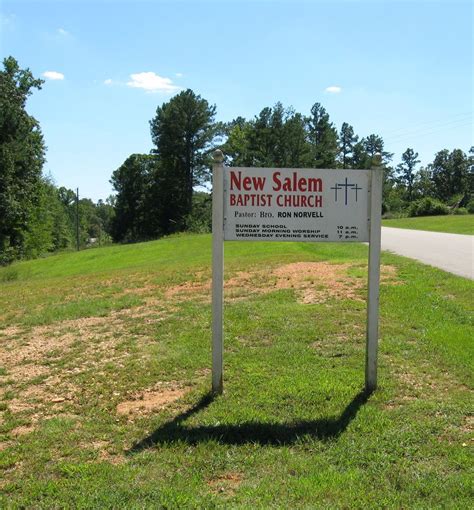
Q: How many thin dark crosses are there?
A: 3